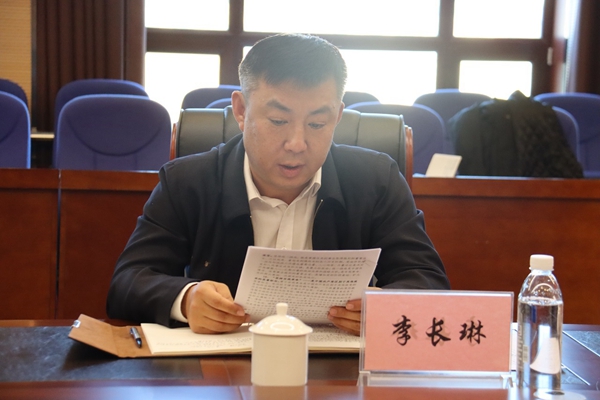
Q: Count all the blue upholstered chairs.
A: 11